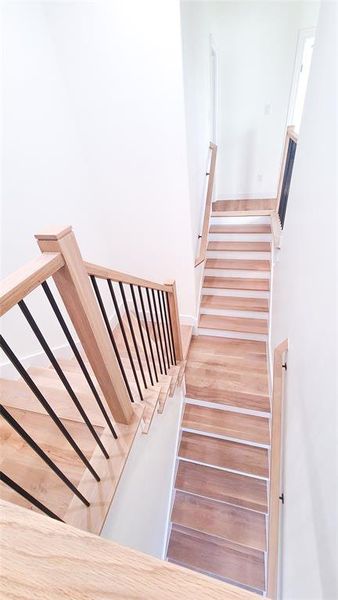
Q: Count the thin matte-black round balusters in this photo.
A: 15